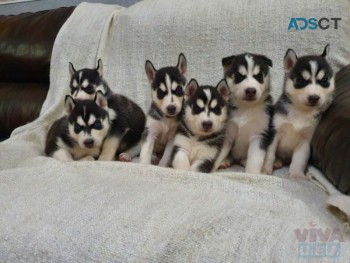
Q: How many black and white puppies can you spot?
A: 6